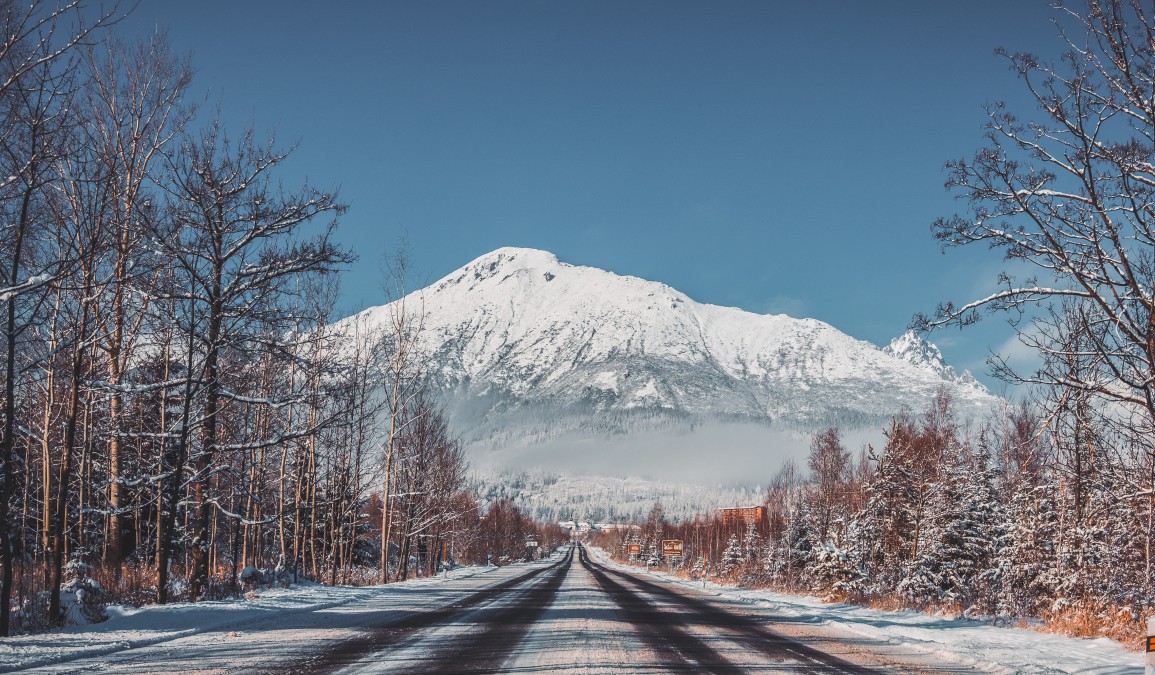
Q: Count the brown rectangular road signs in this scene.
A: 2